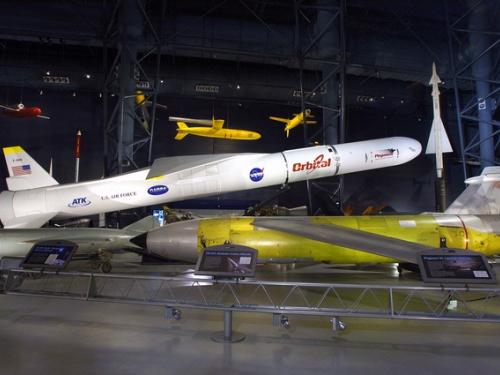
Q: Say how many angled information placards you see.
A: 3